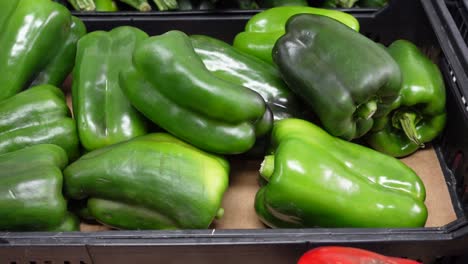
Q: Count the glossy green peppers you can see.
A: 11